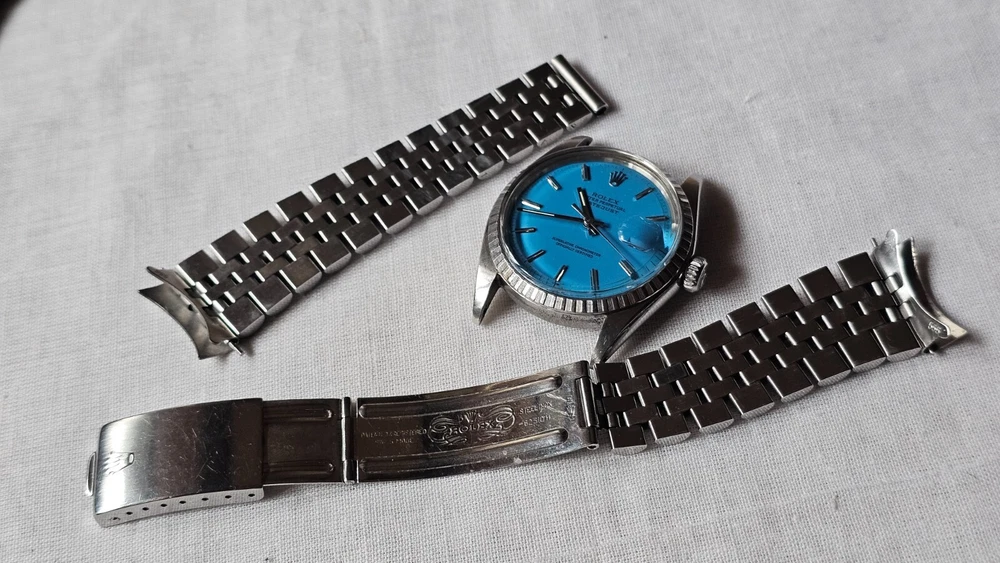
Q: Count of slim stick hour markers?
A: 10